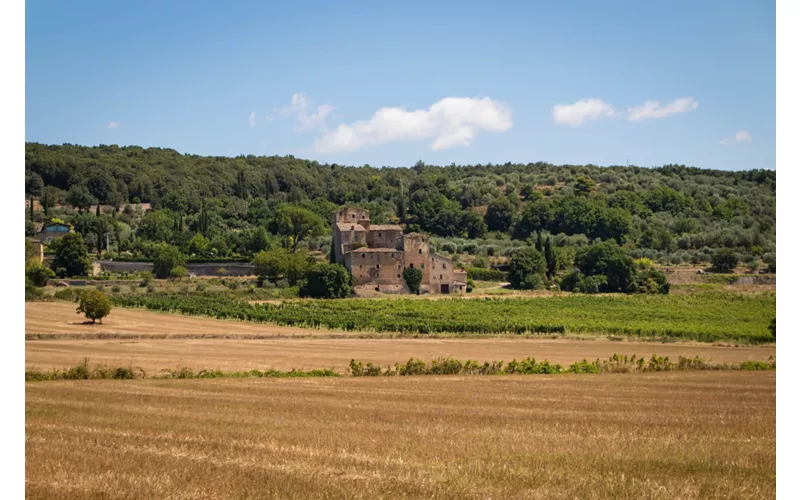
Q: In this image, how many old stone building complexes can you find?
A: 1